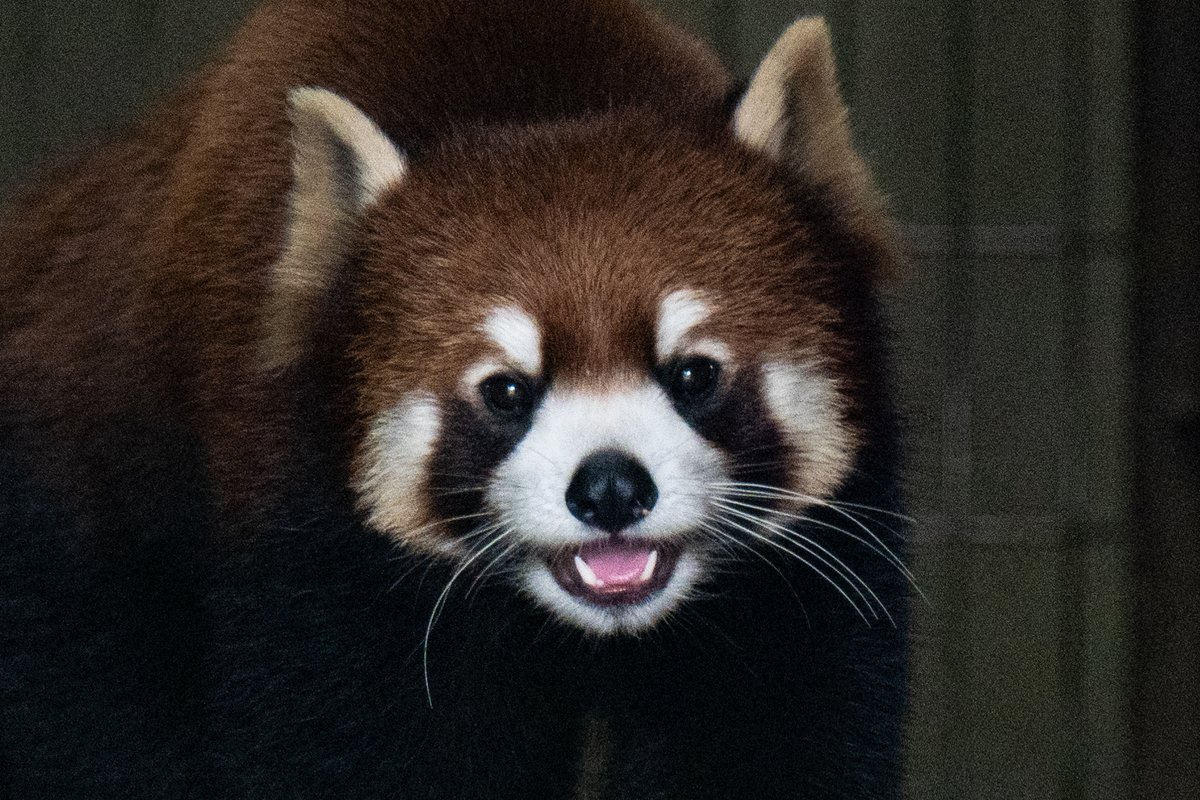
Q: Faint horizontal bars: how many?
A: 2